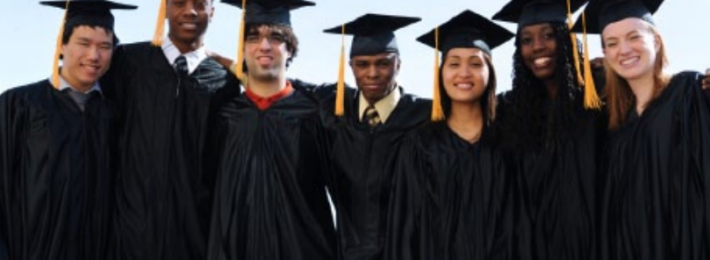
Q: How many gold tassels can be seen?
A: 7